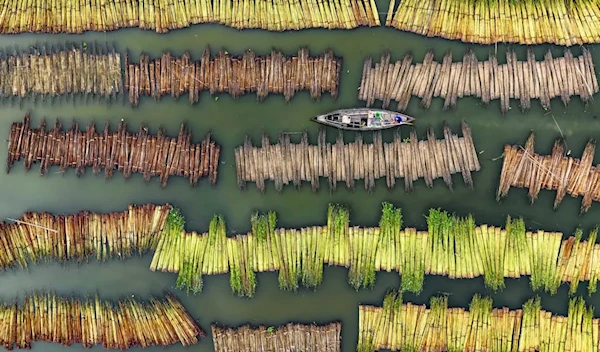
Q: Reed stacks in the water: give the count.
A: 13